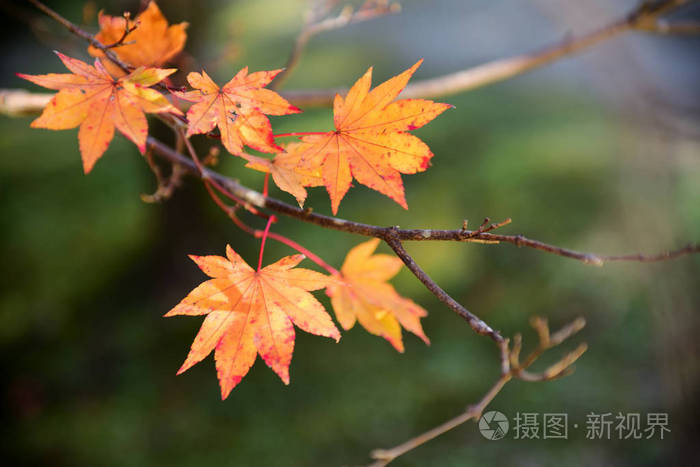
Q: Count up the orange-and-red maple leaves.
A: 7